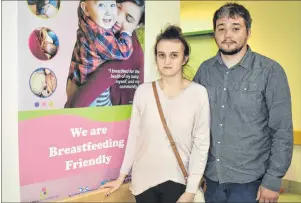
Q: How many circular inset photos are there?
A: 3